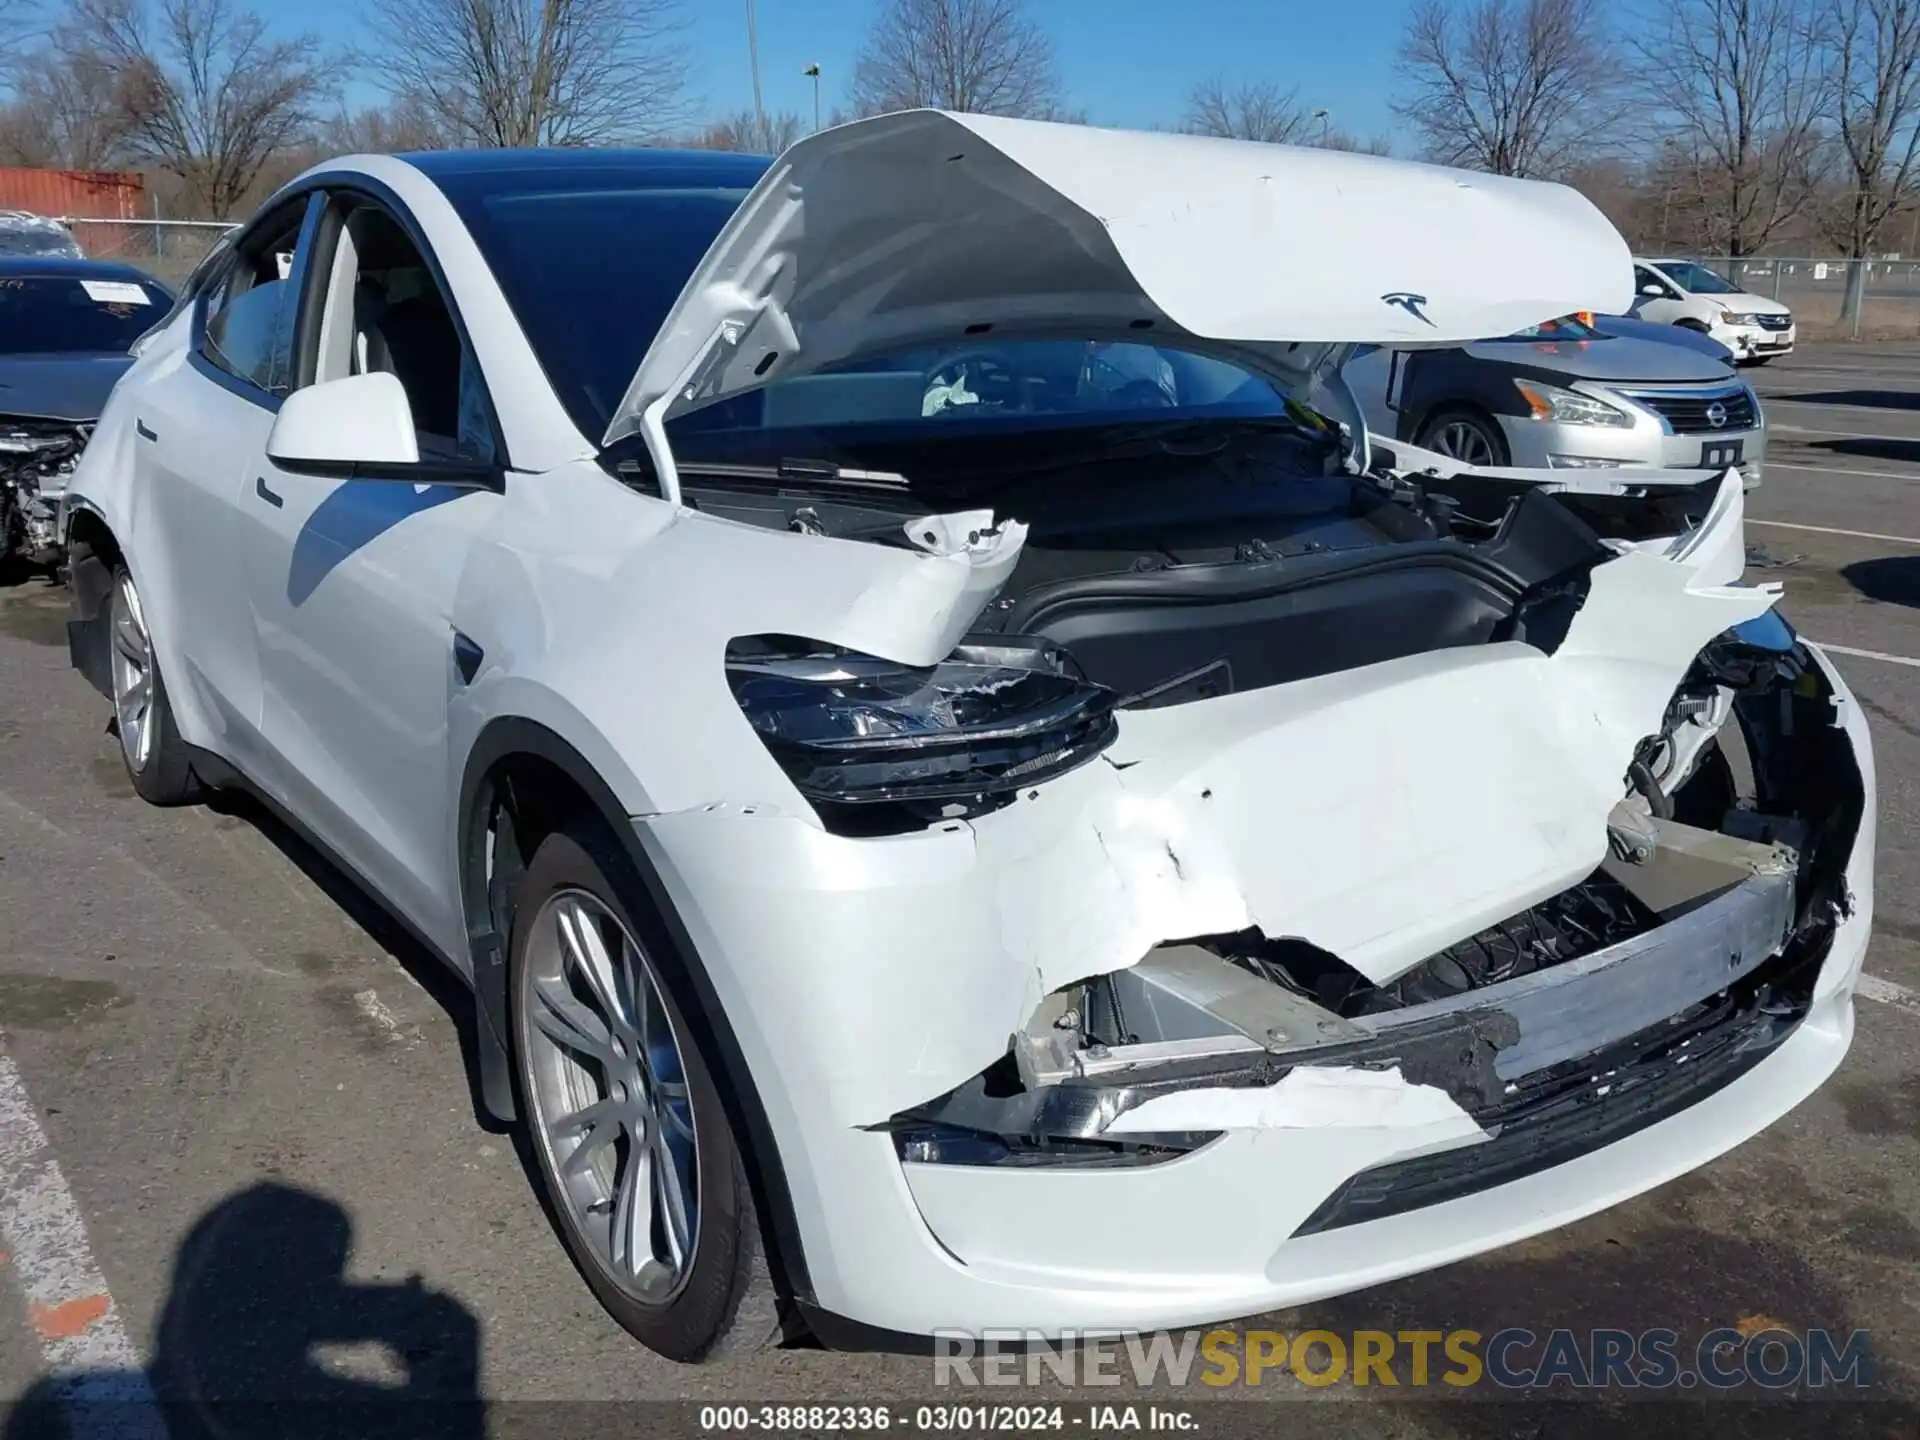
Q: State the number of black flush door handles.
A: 2